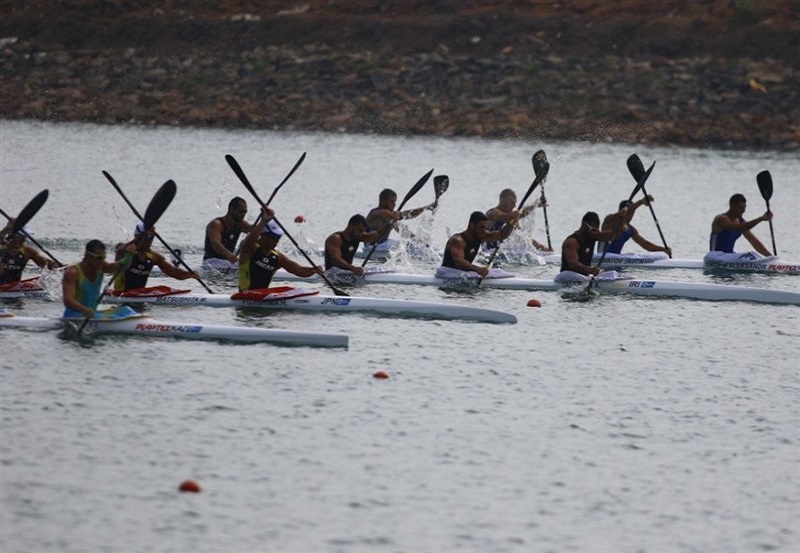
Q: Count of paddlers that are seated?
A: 12